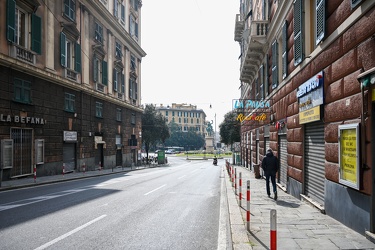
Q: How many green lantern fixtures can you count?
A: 0